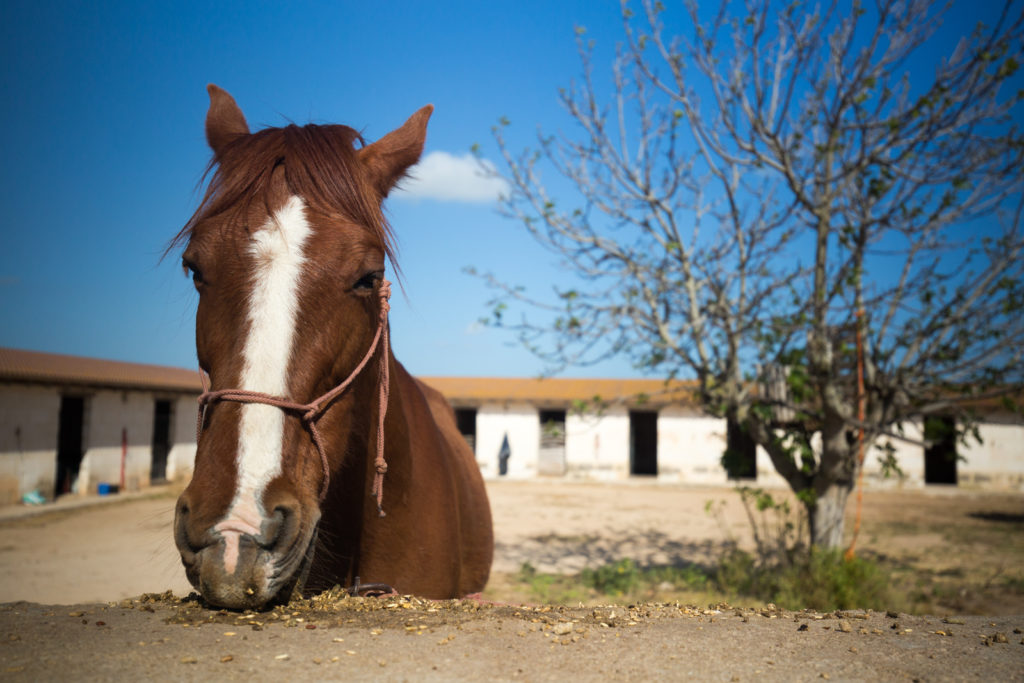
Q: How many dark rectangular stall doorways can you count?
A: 7